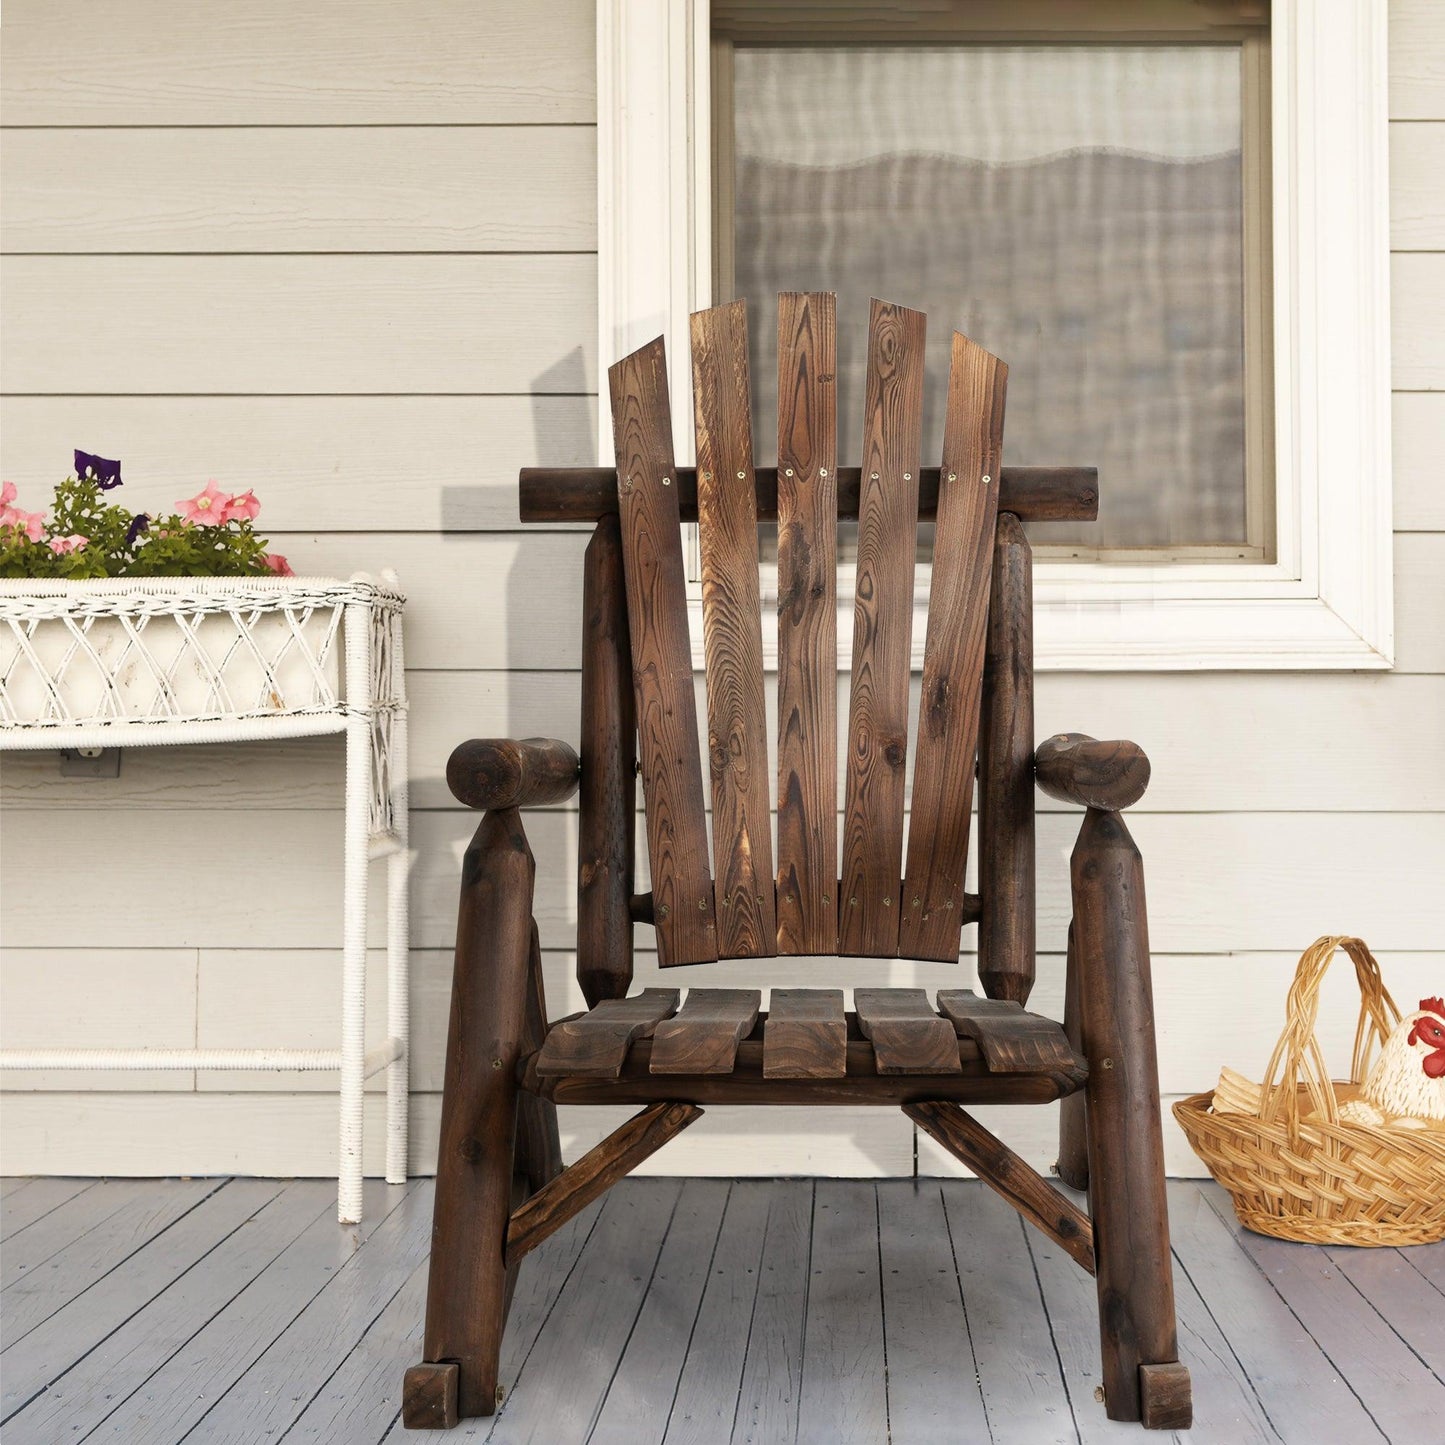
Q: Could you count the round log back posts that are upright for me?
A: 2